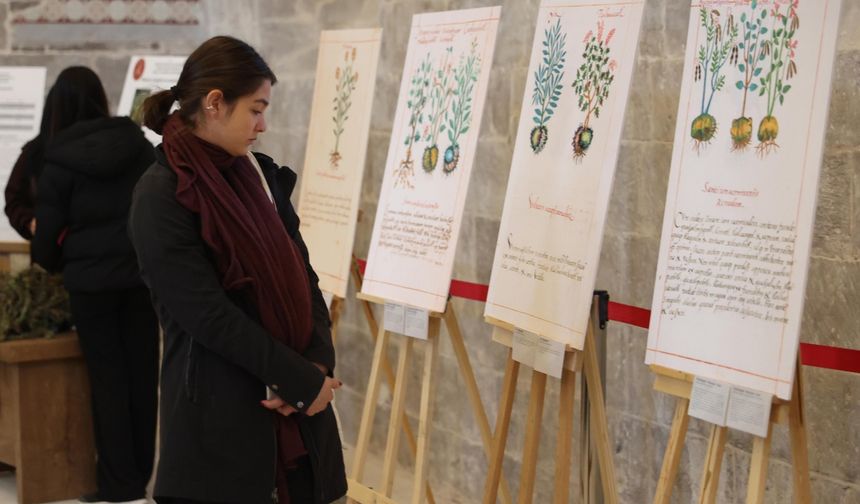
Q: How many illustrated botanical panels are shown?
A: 4